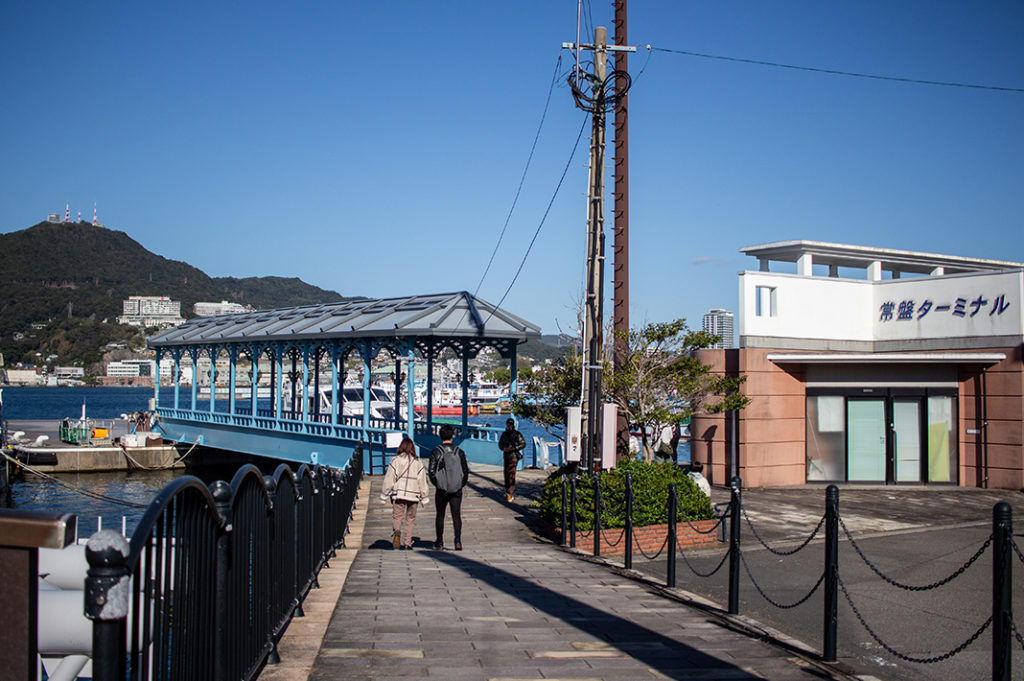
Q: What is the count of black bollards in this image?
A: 8